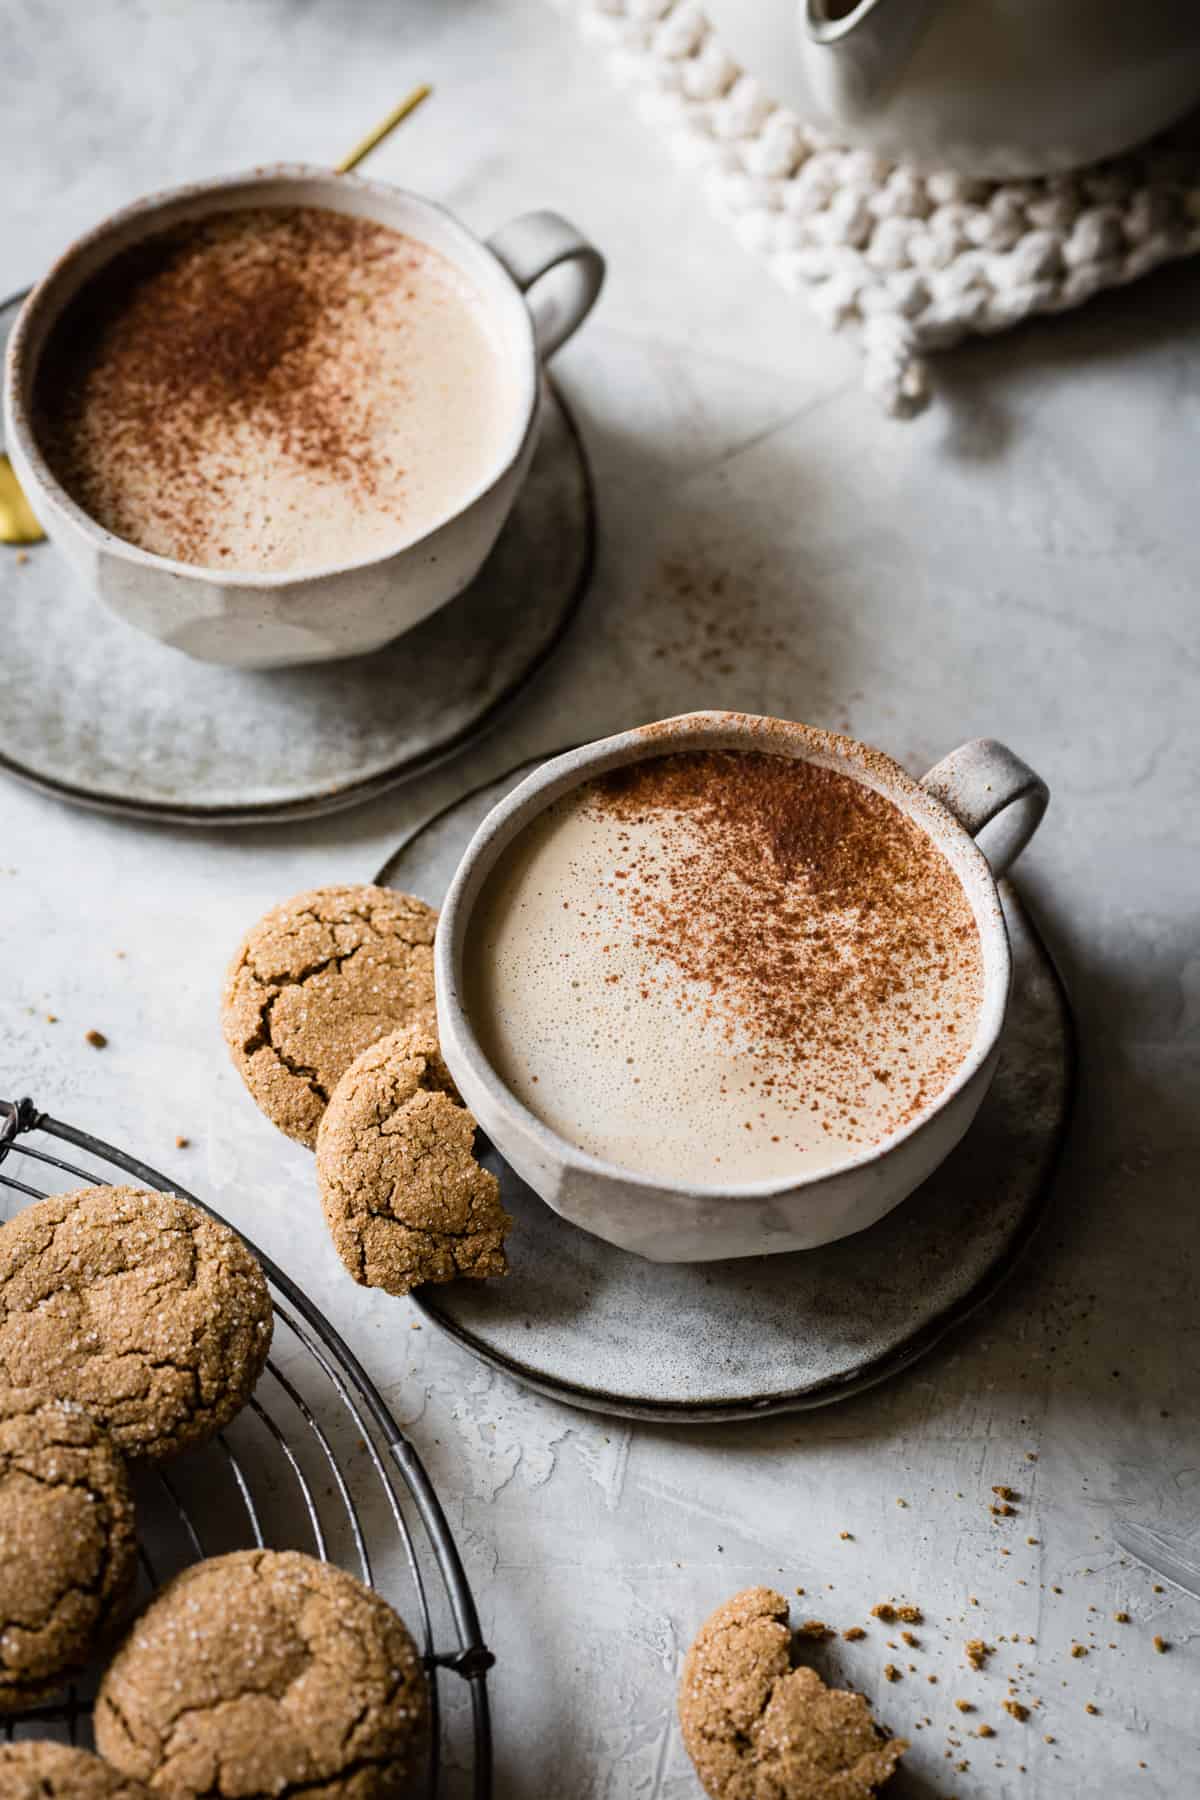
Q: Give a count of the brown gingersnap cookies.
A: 7